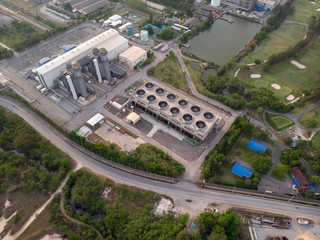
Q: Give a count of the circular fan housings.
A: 12